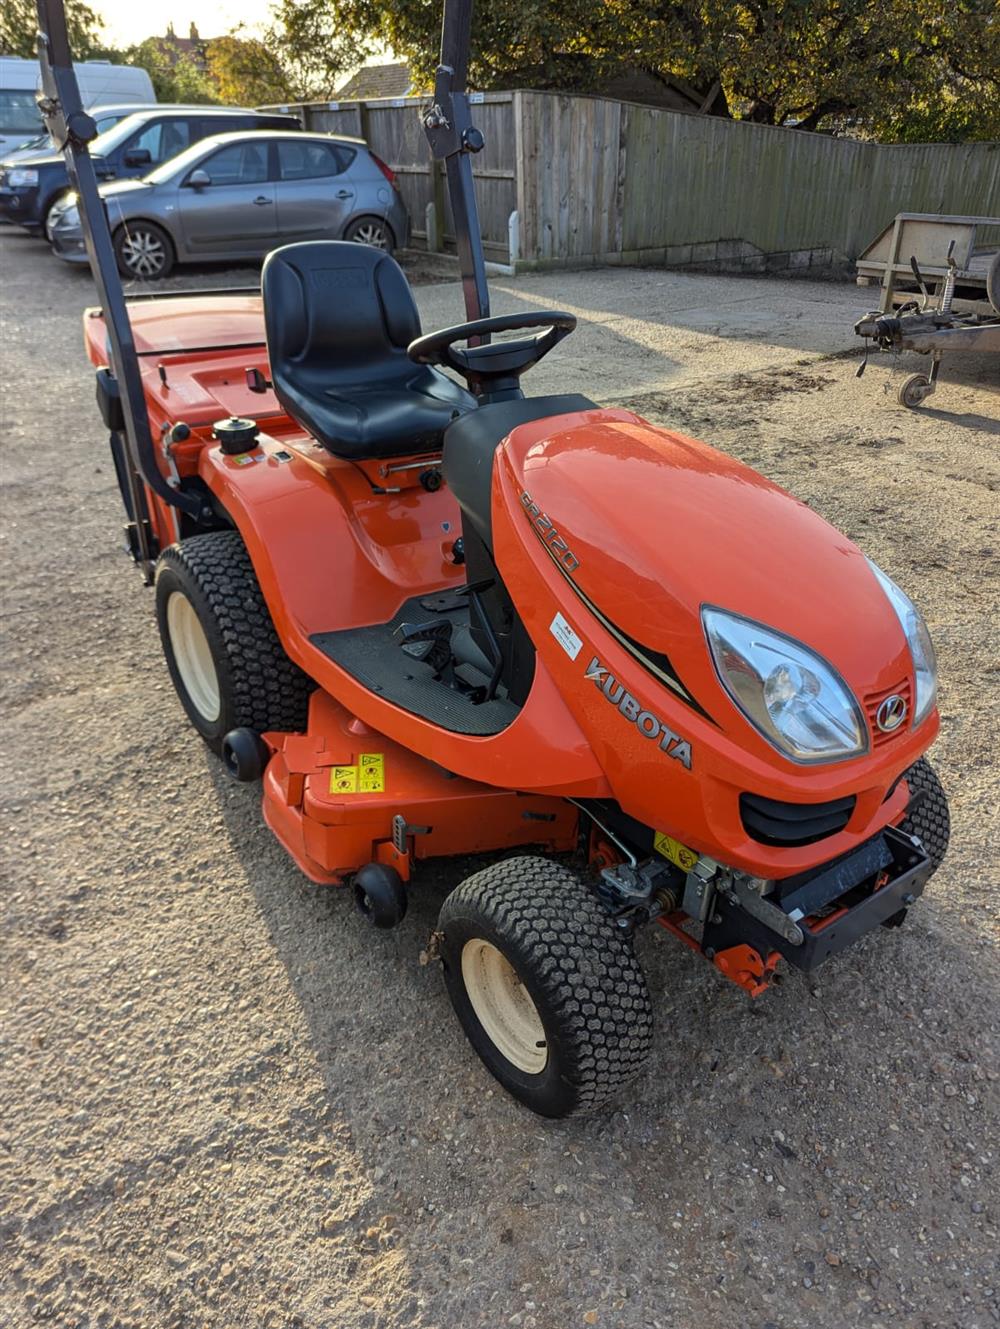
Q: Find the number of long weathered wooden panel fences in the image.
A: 1